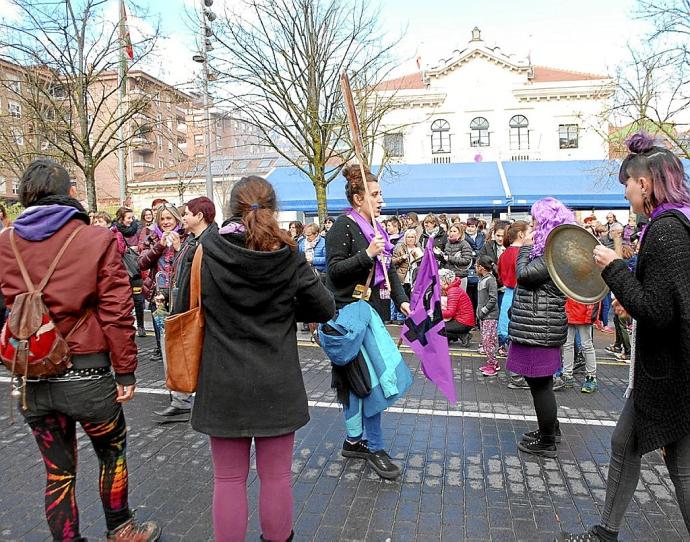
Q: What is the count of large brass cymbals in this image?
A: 1